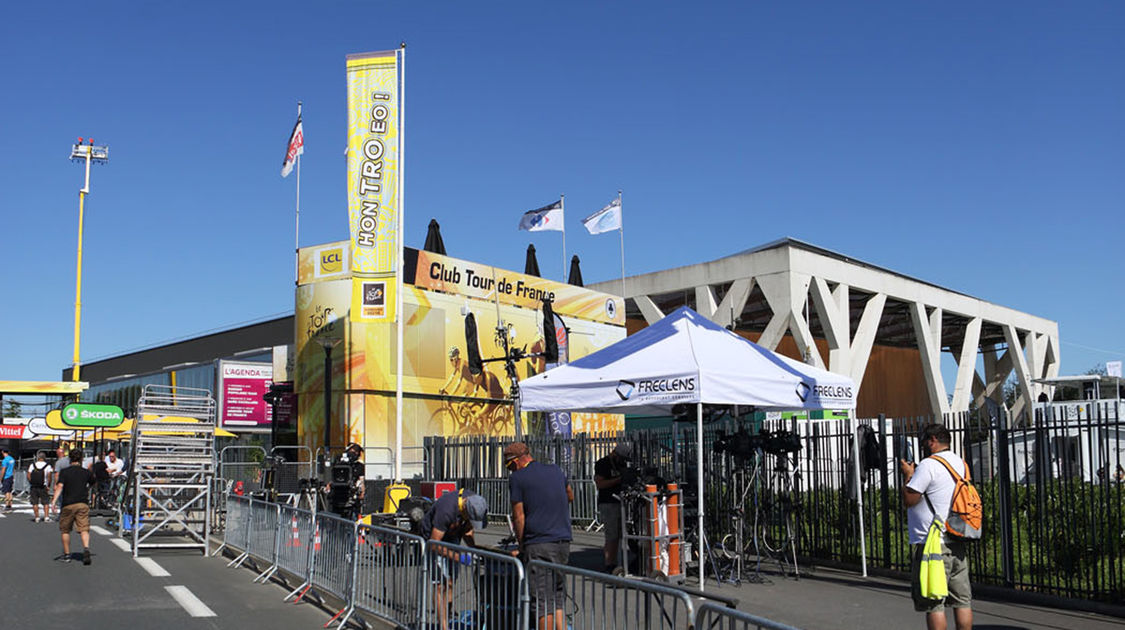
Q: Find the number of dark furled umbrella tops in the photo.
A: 3